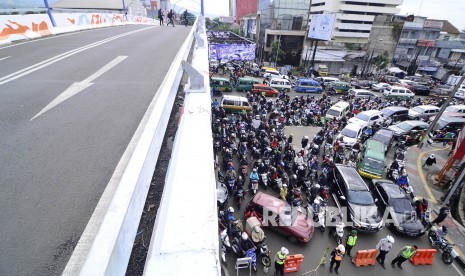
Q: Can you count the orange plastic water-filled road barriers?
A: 3